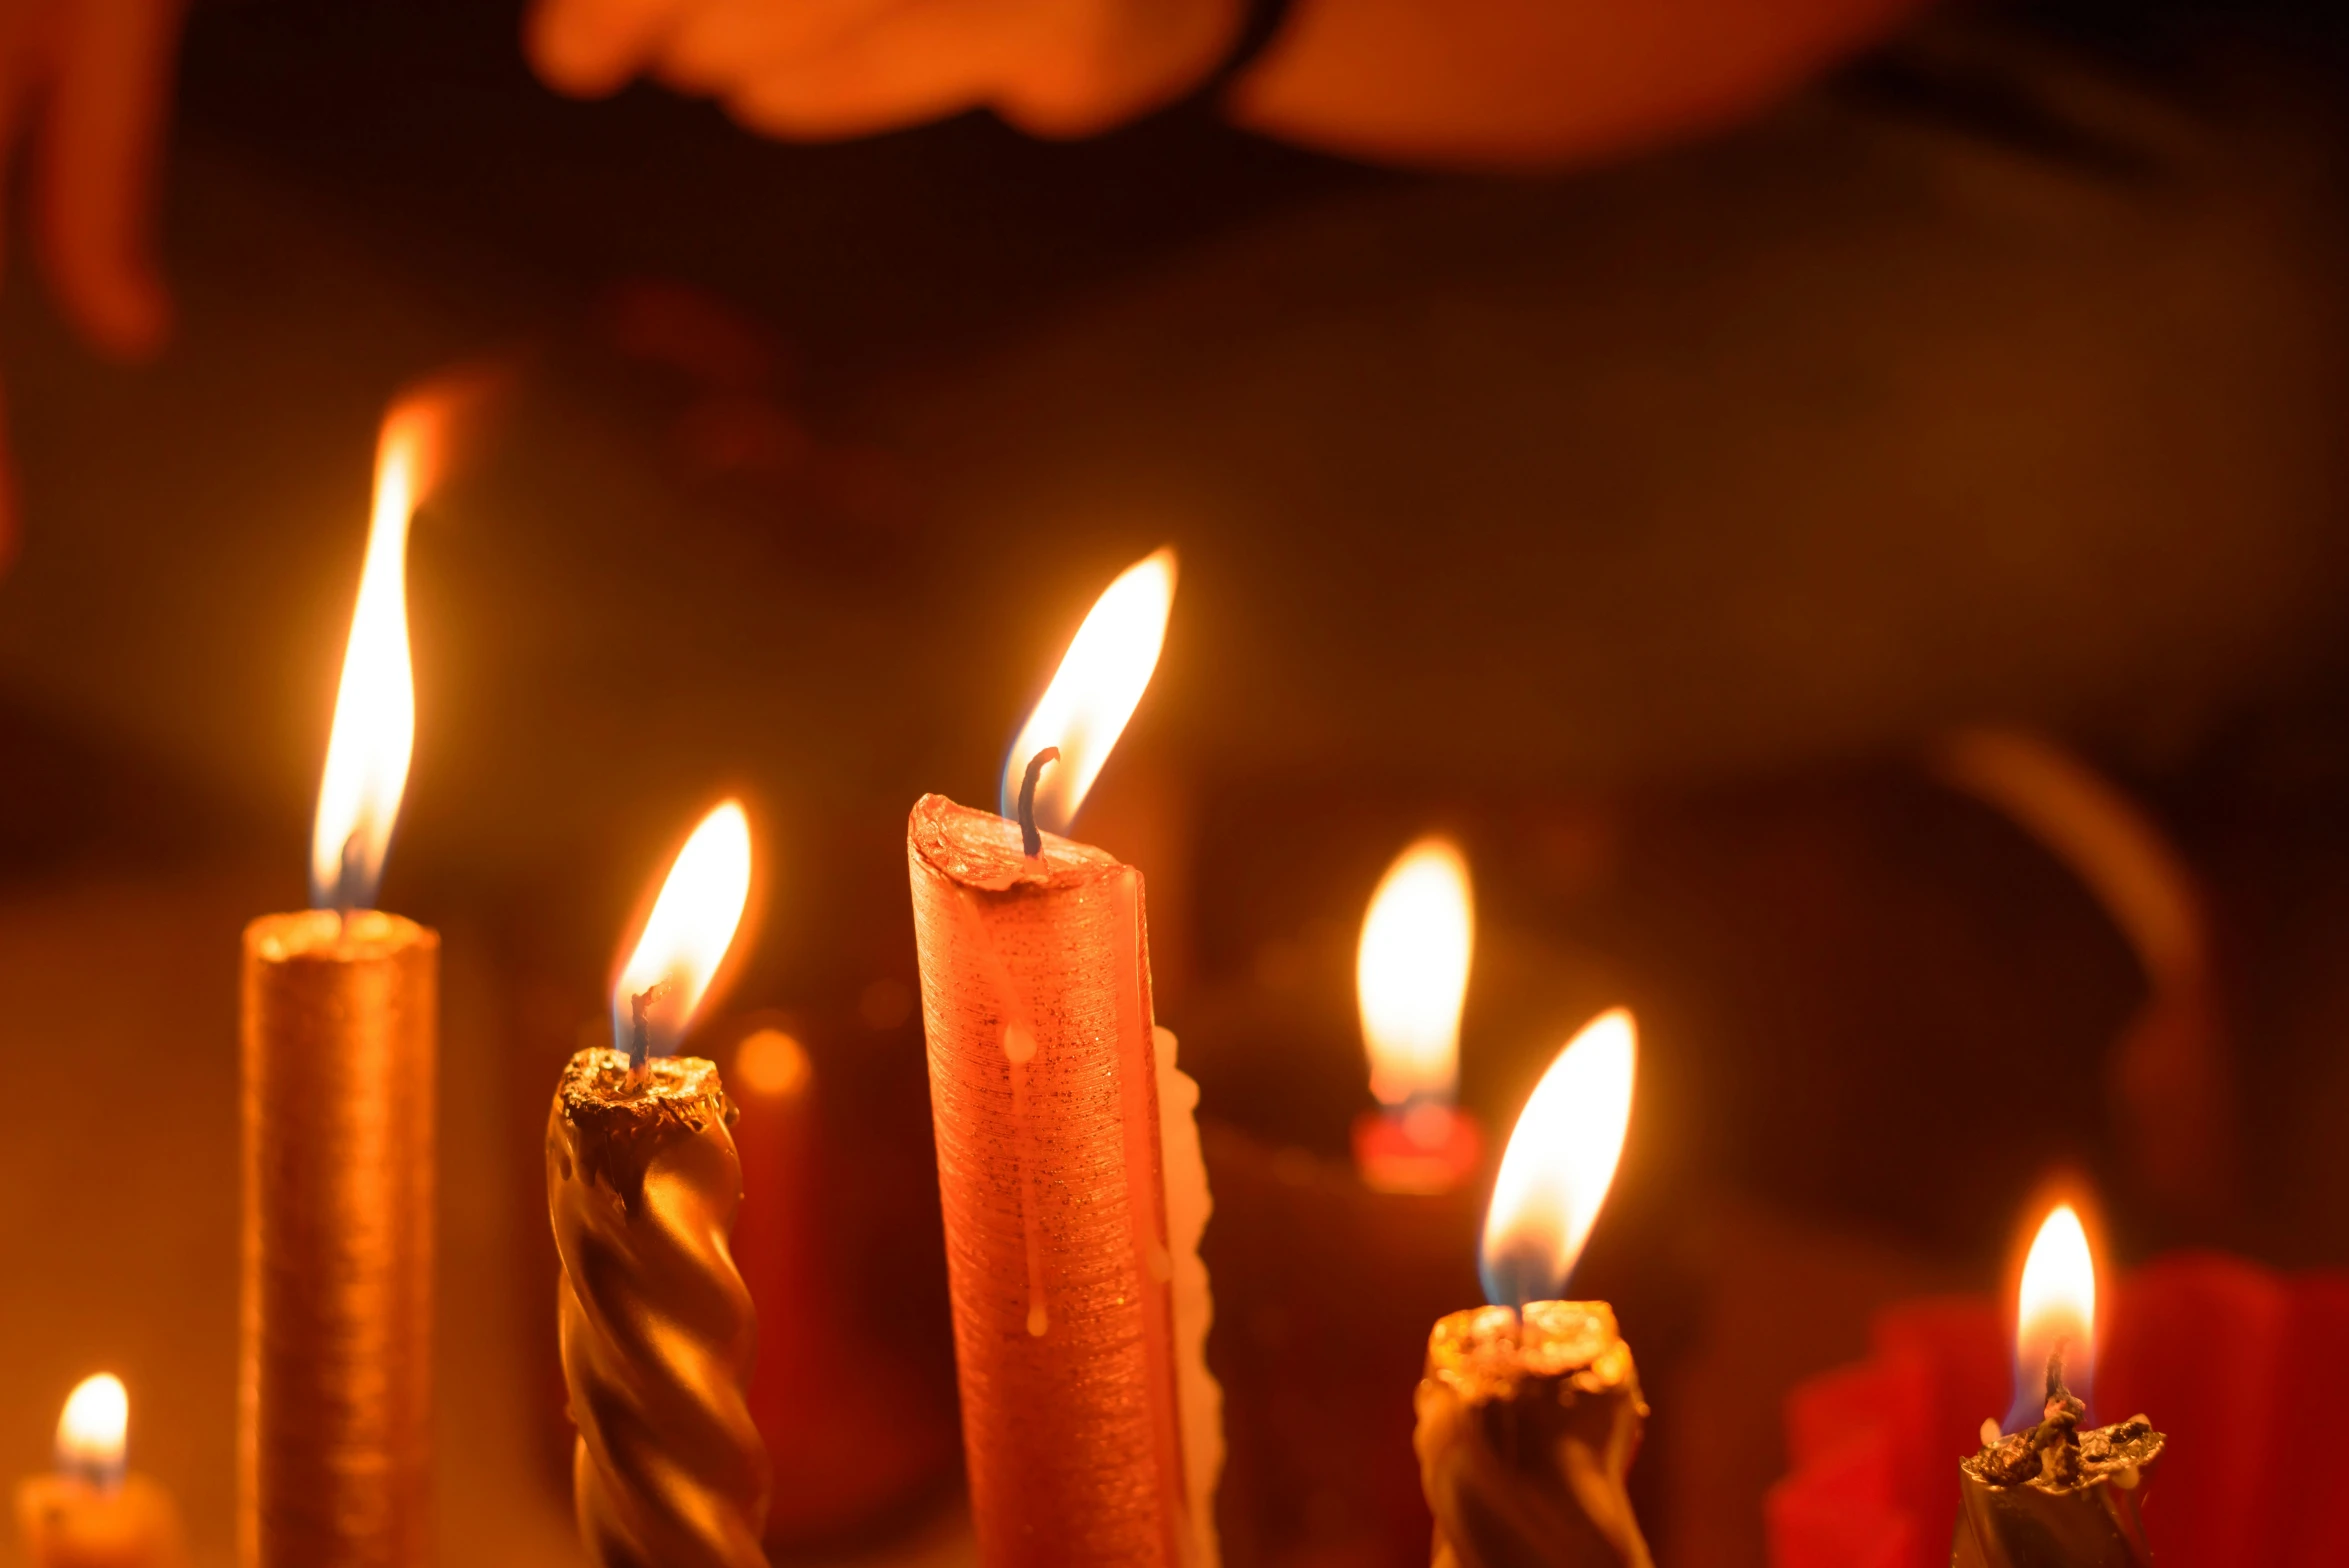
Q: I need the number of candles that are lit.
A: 7